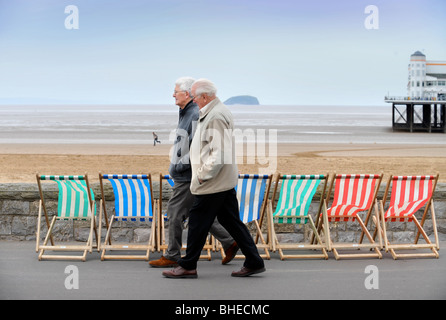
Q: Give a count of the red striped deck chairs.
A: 2